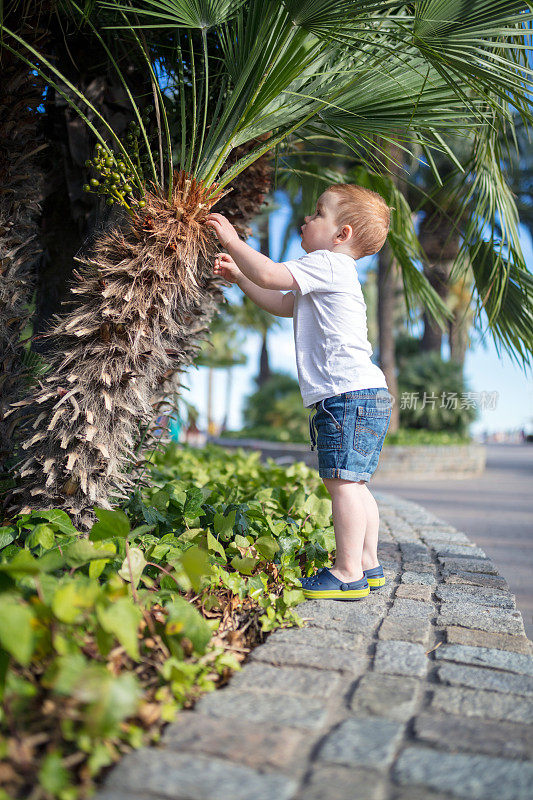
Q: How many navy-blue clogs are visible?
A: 2